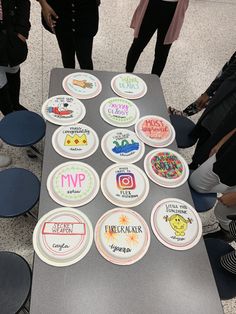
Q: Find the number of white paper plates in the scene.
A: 13